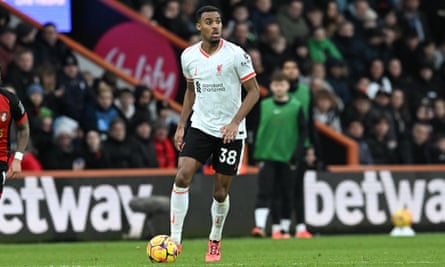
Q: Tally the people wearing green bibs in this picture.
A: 2